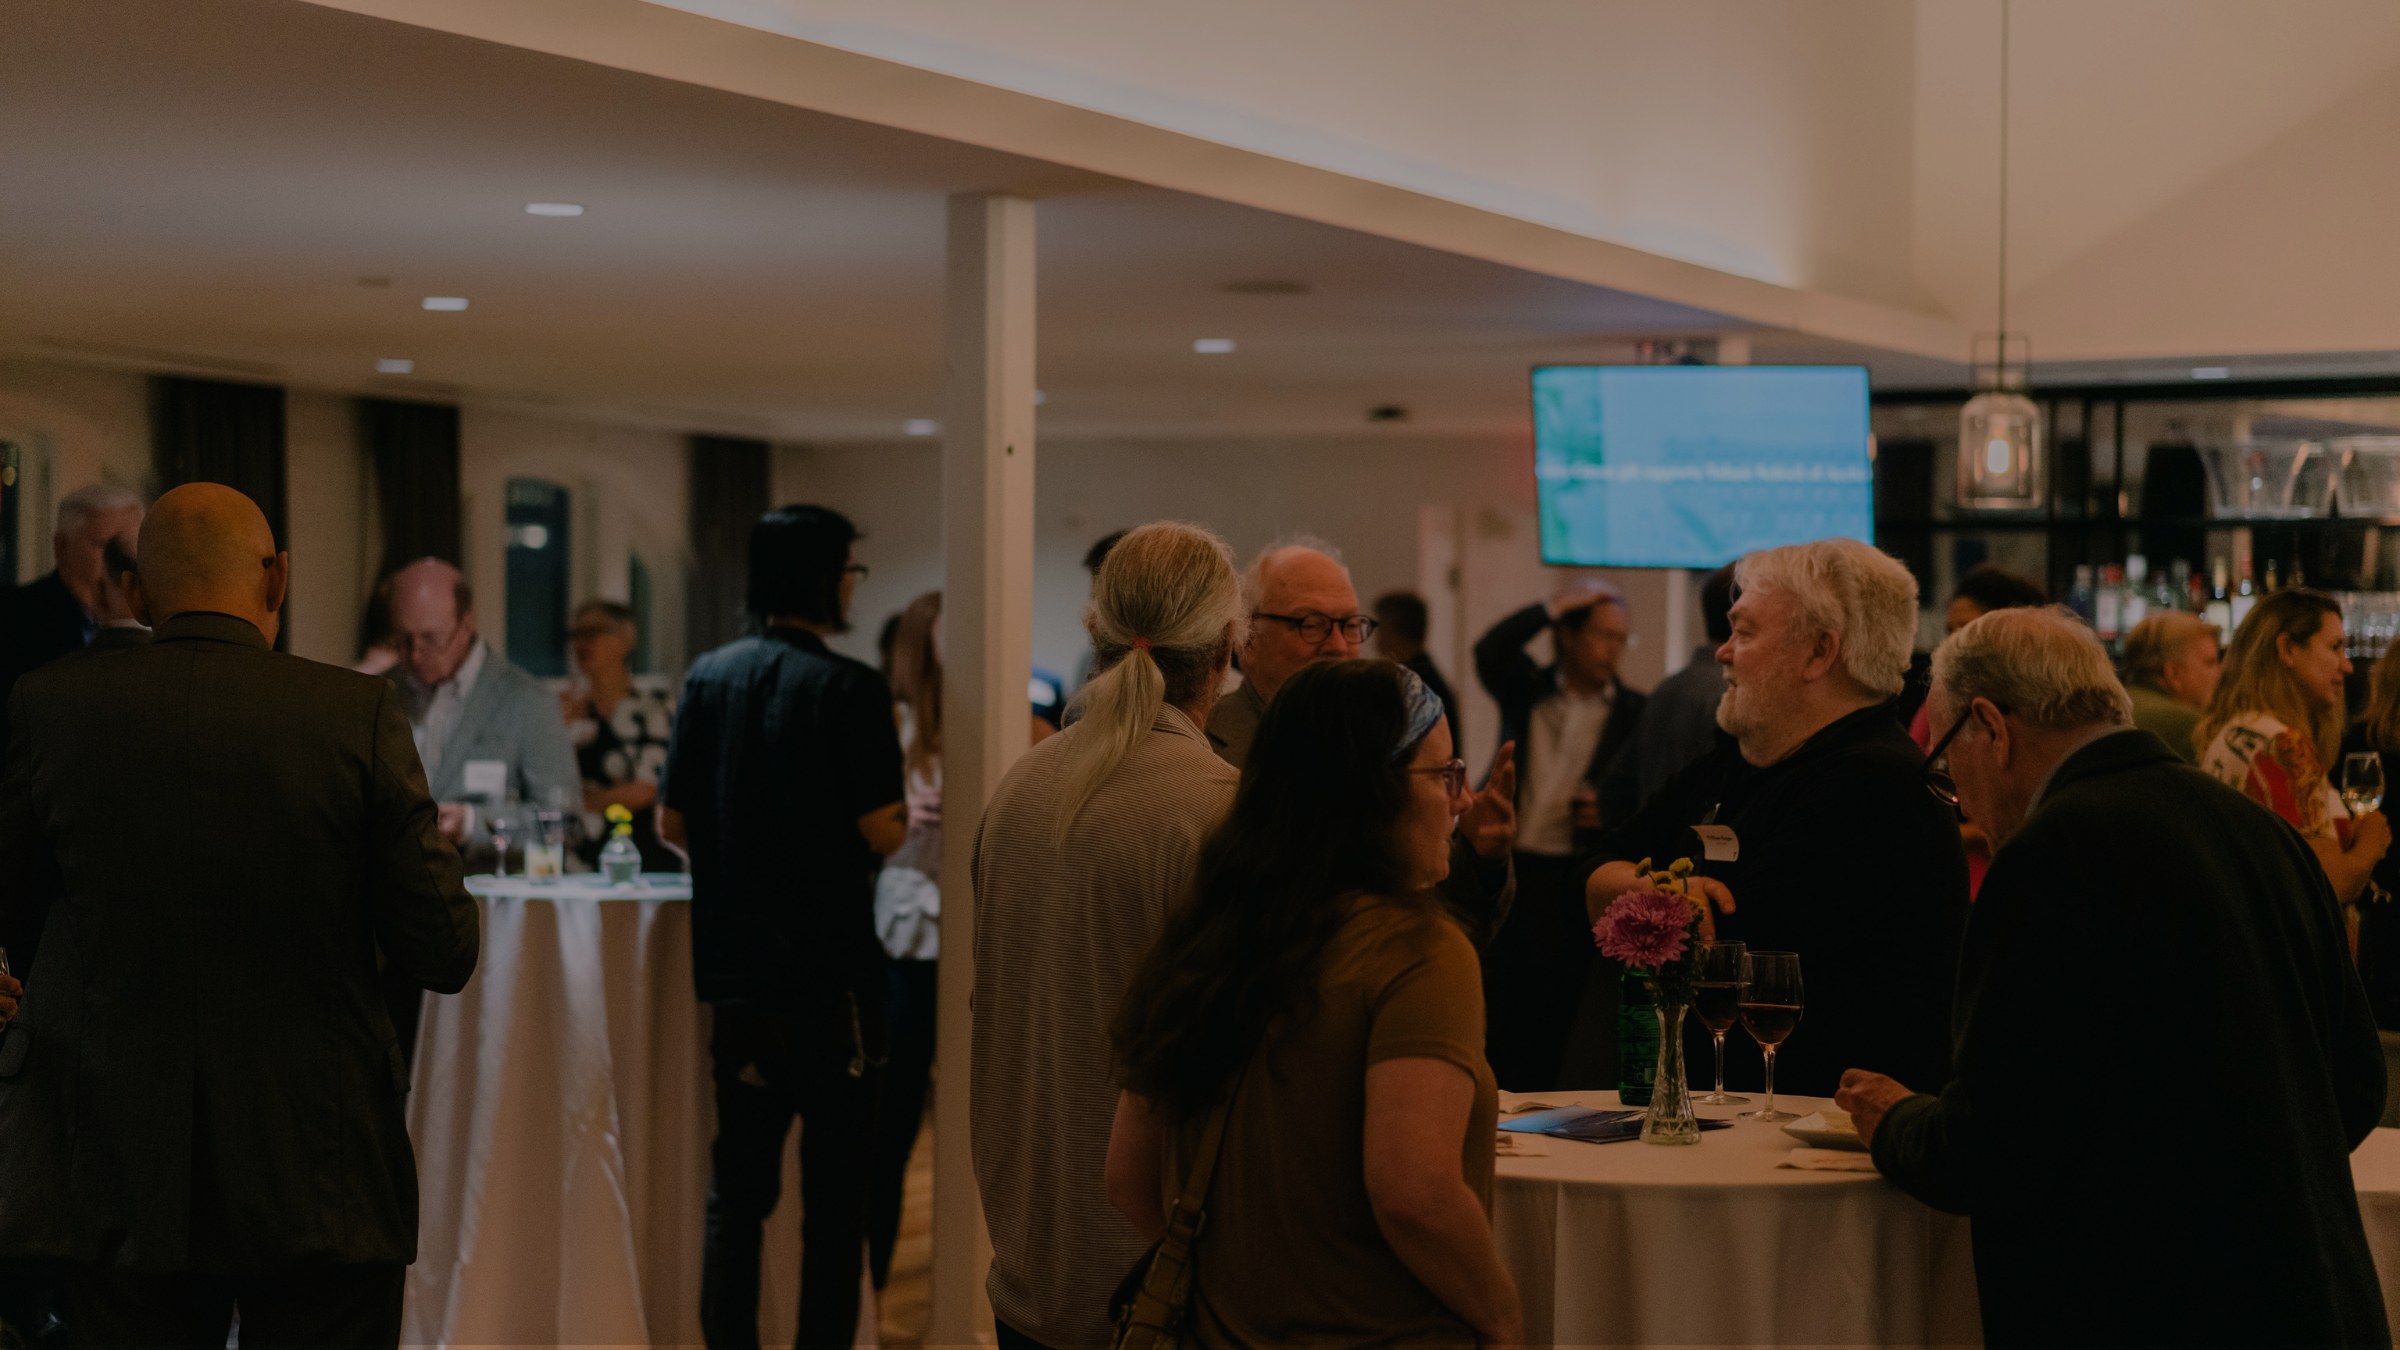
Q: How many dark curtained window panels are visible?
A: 3